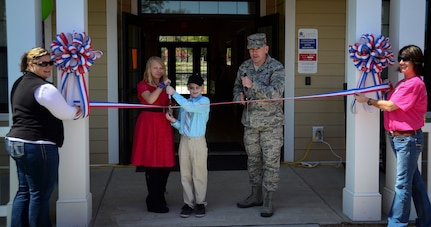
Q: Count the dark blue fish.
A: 0